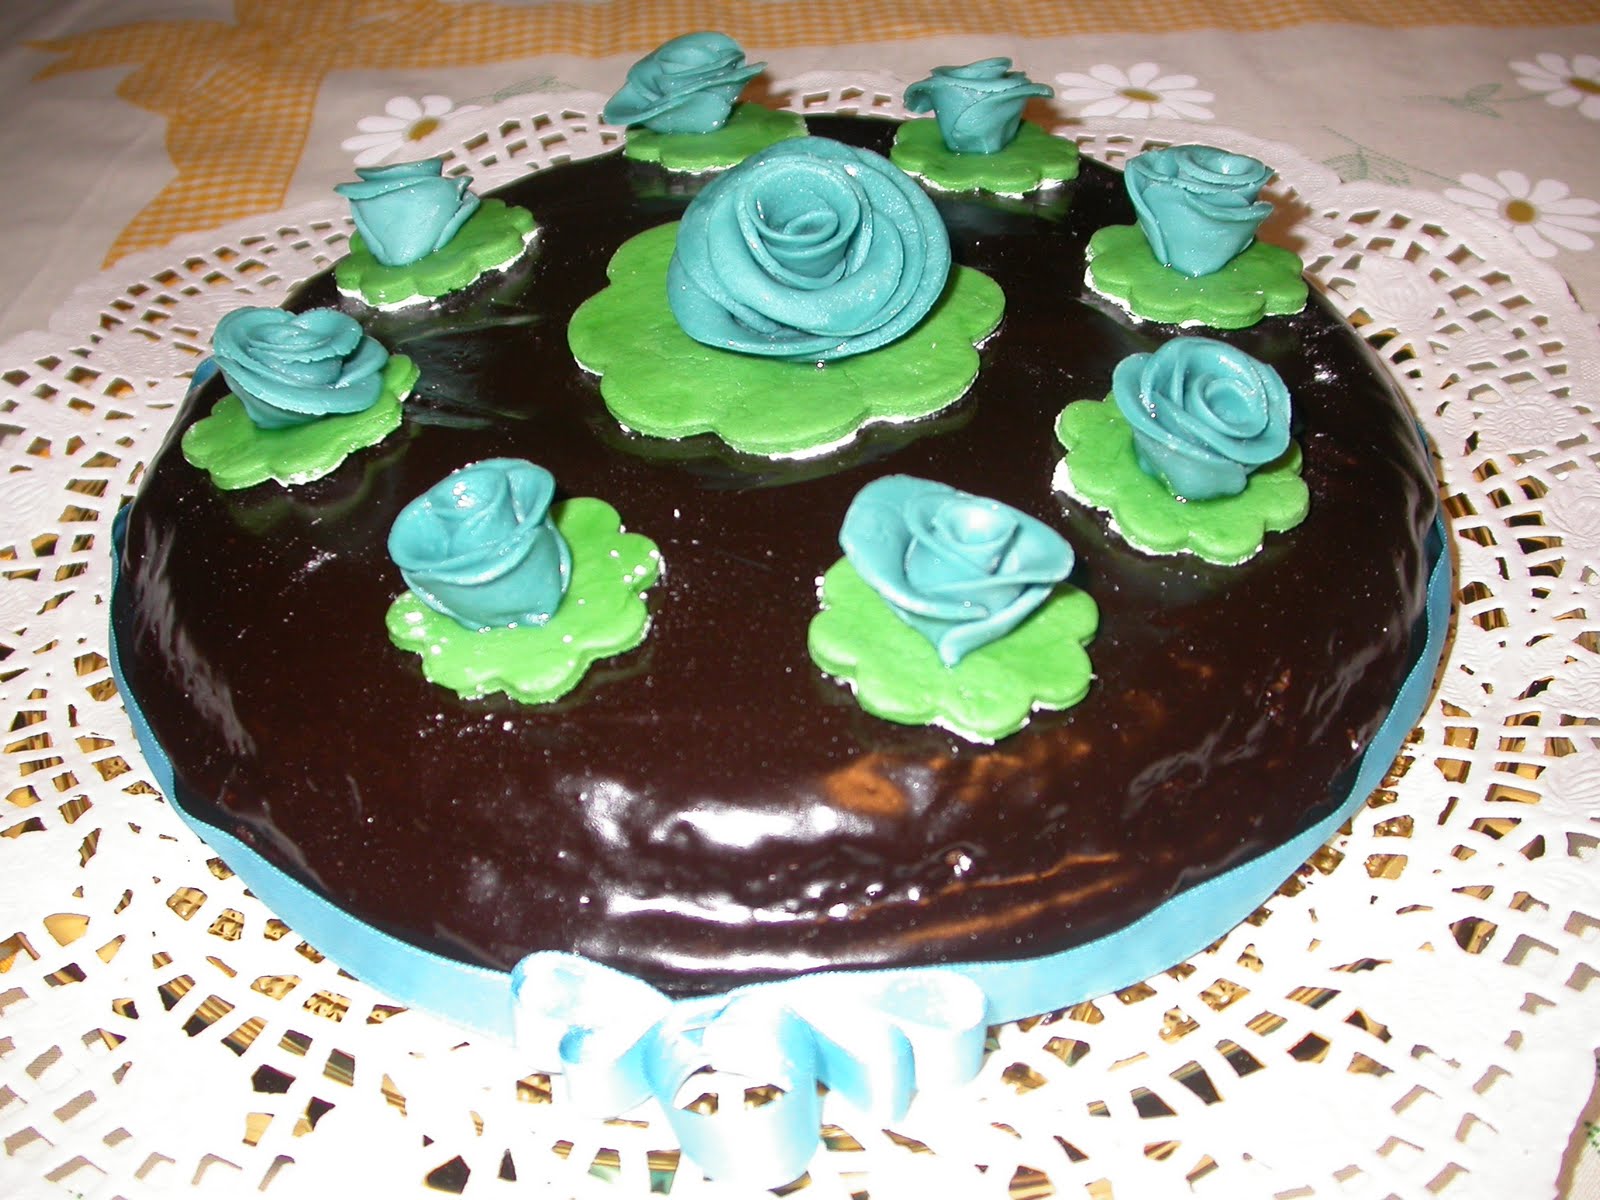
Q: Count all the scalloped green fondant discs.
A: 9